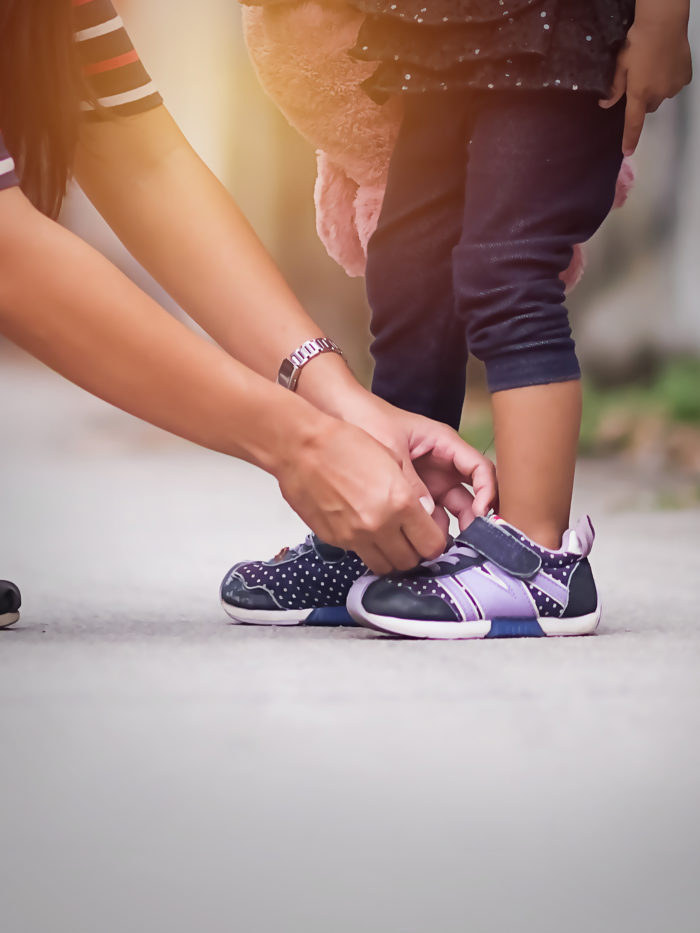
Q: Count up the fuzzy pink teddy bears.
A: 1